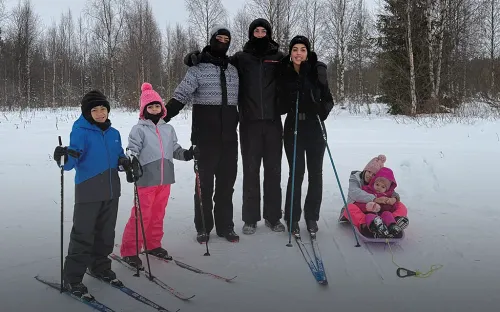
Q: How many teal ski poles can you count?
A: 2